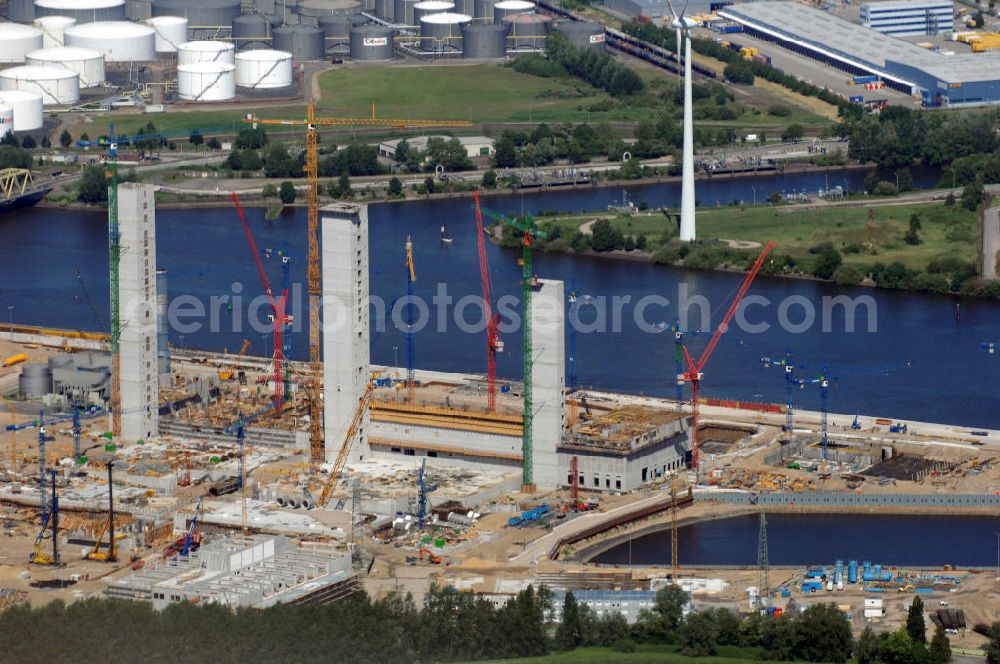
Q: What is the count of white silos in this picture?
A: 11